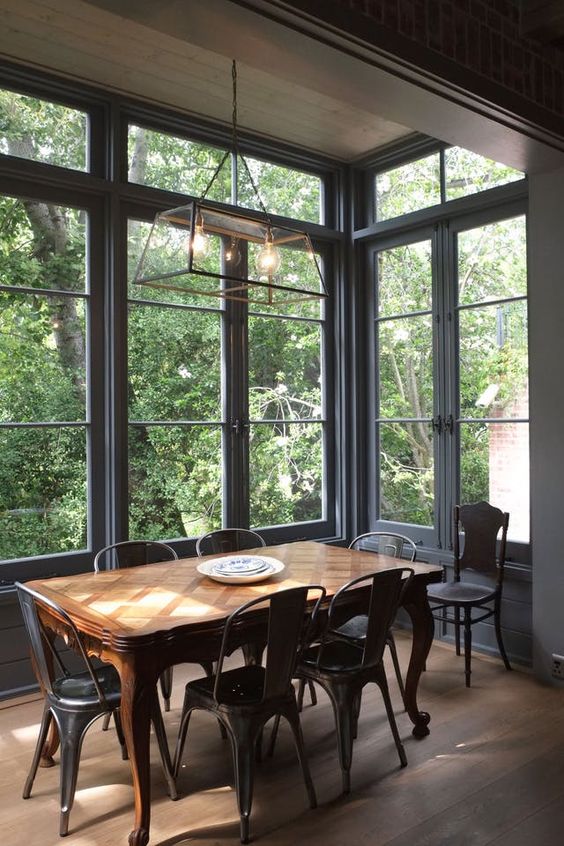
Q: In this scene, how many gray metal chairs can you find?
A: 6